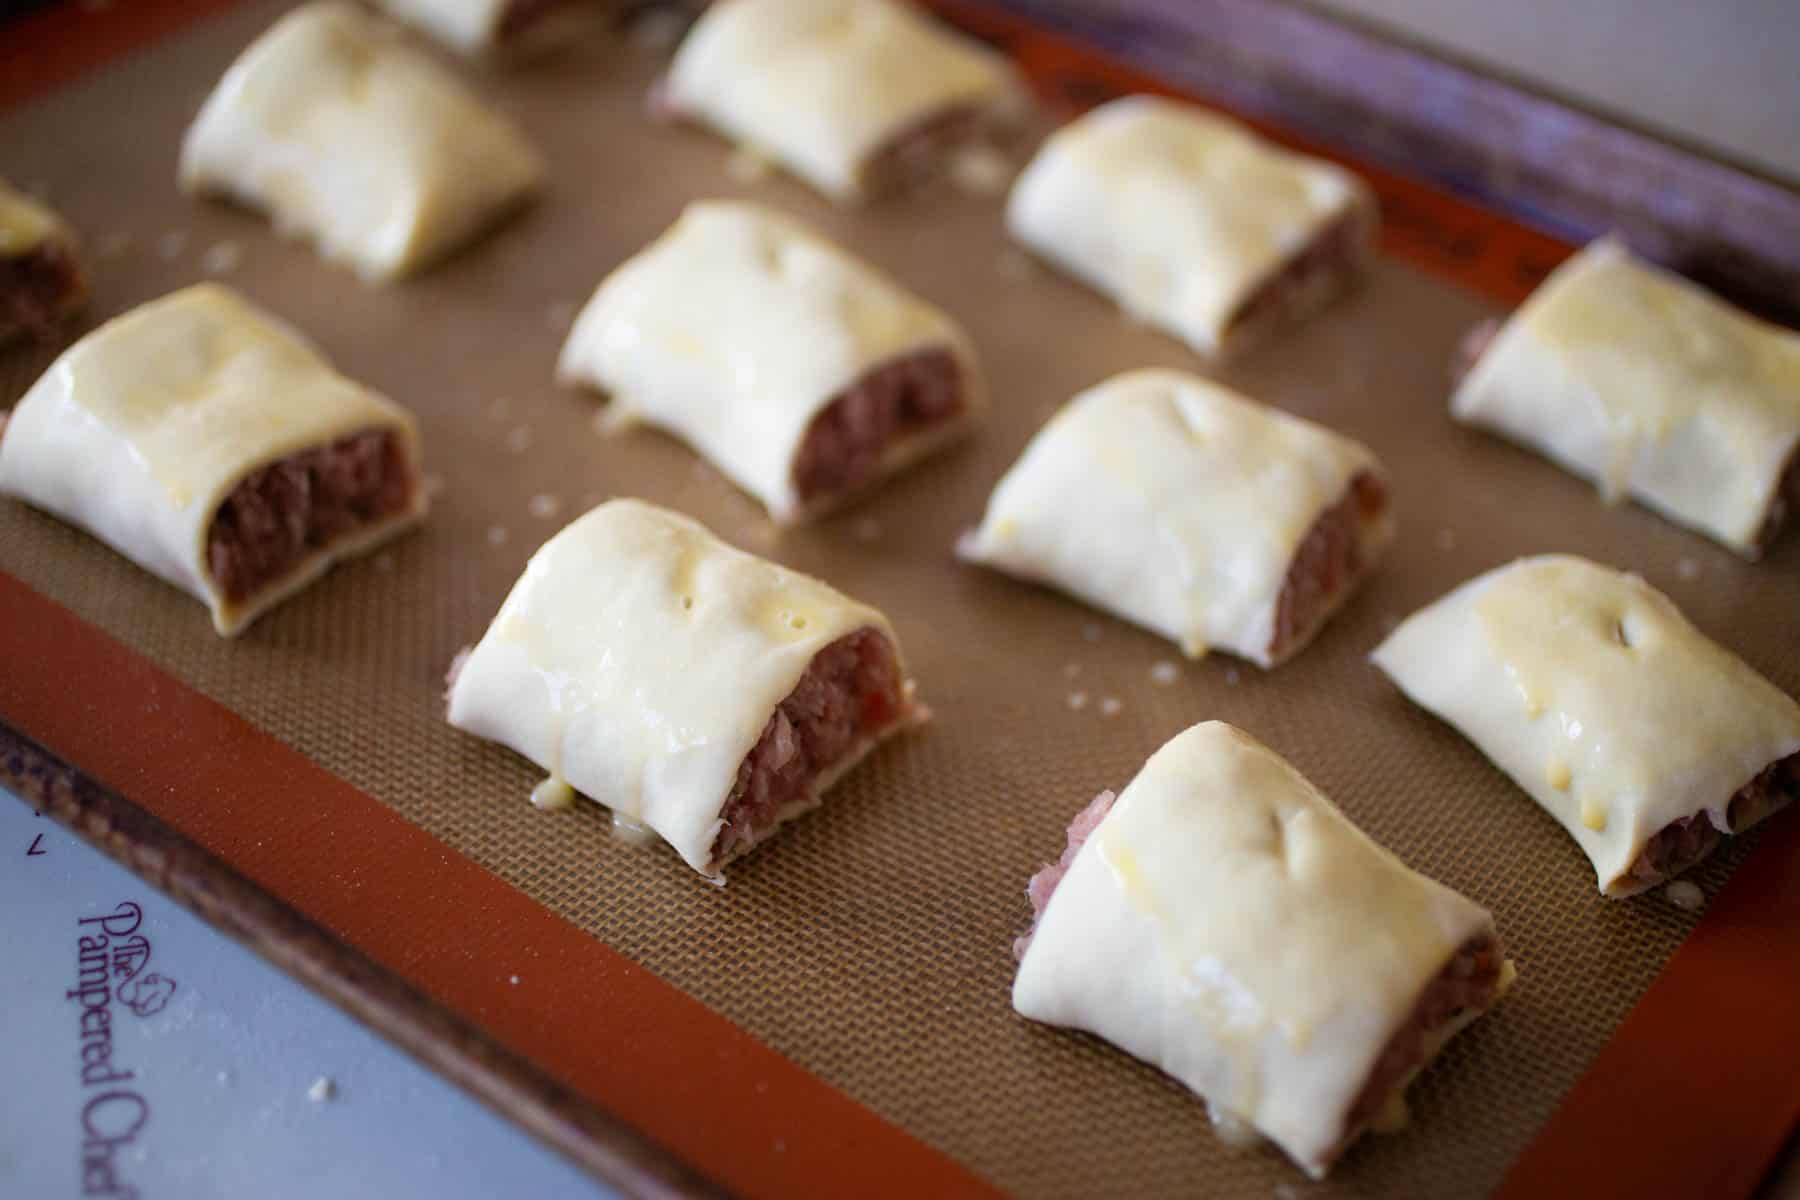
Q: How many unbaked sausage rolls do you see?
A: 12